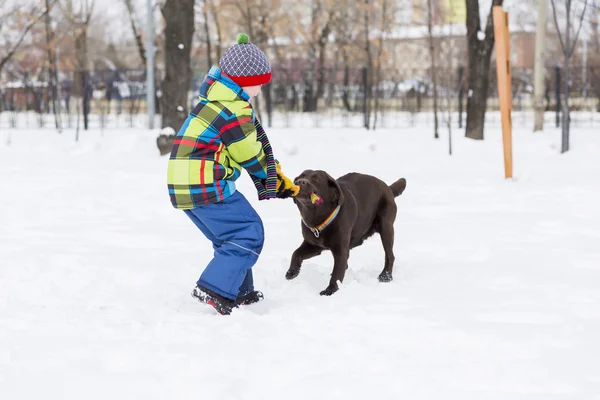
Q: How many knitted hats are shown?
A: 1